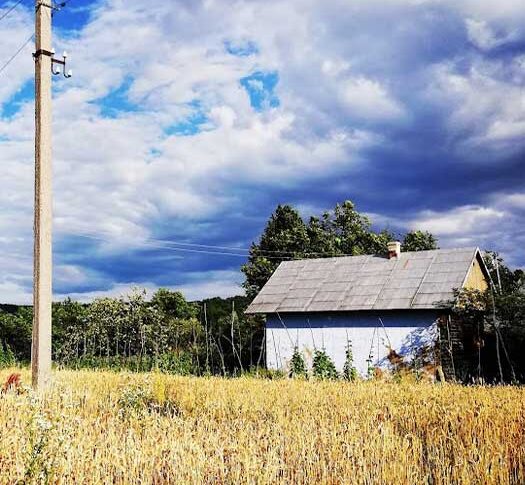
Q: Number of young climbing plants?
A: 4